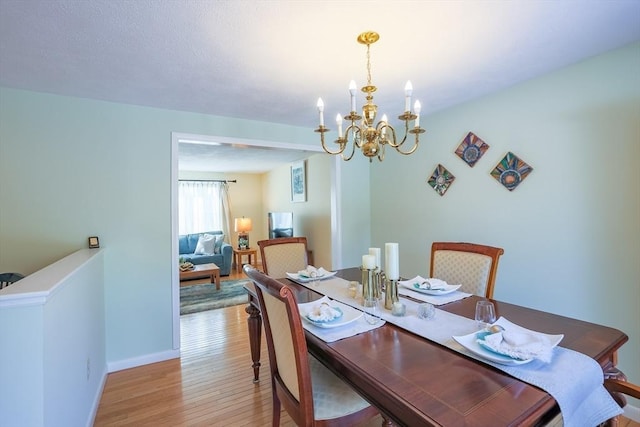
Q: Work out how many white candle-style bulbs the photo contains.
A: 6